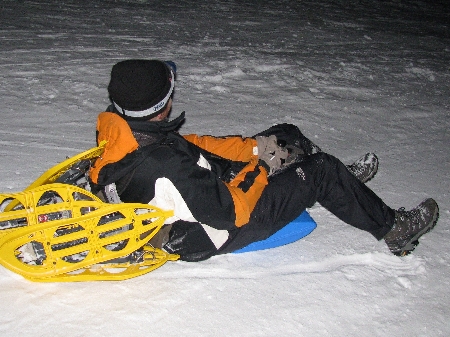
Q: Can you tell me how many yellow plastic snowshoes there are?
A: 4